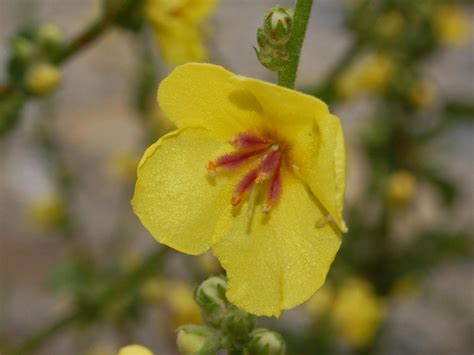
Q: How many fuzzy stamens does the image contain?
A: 5